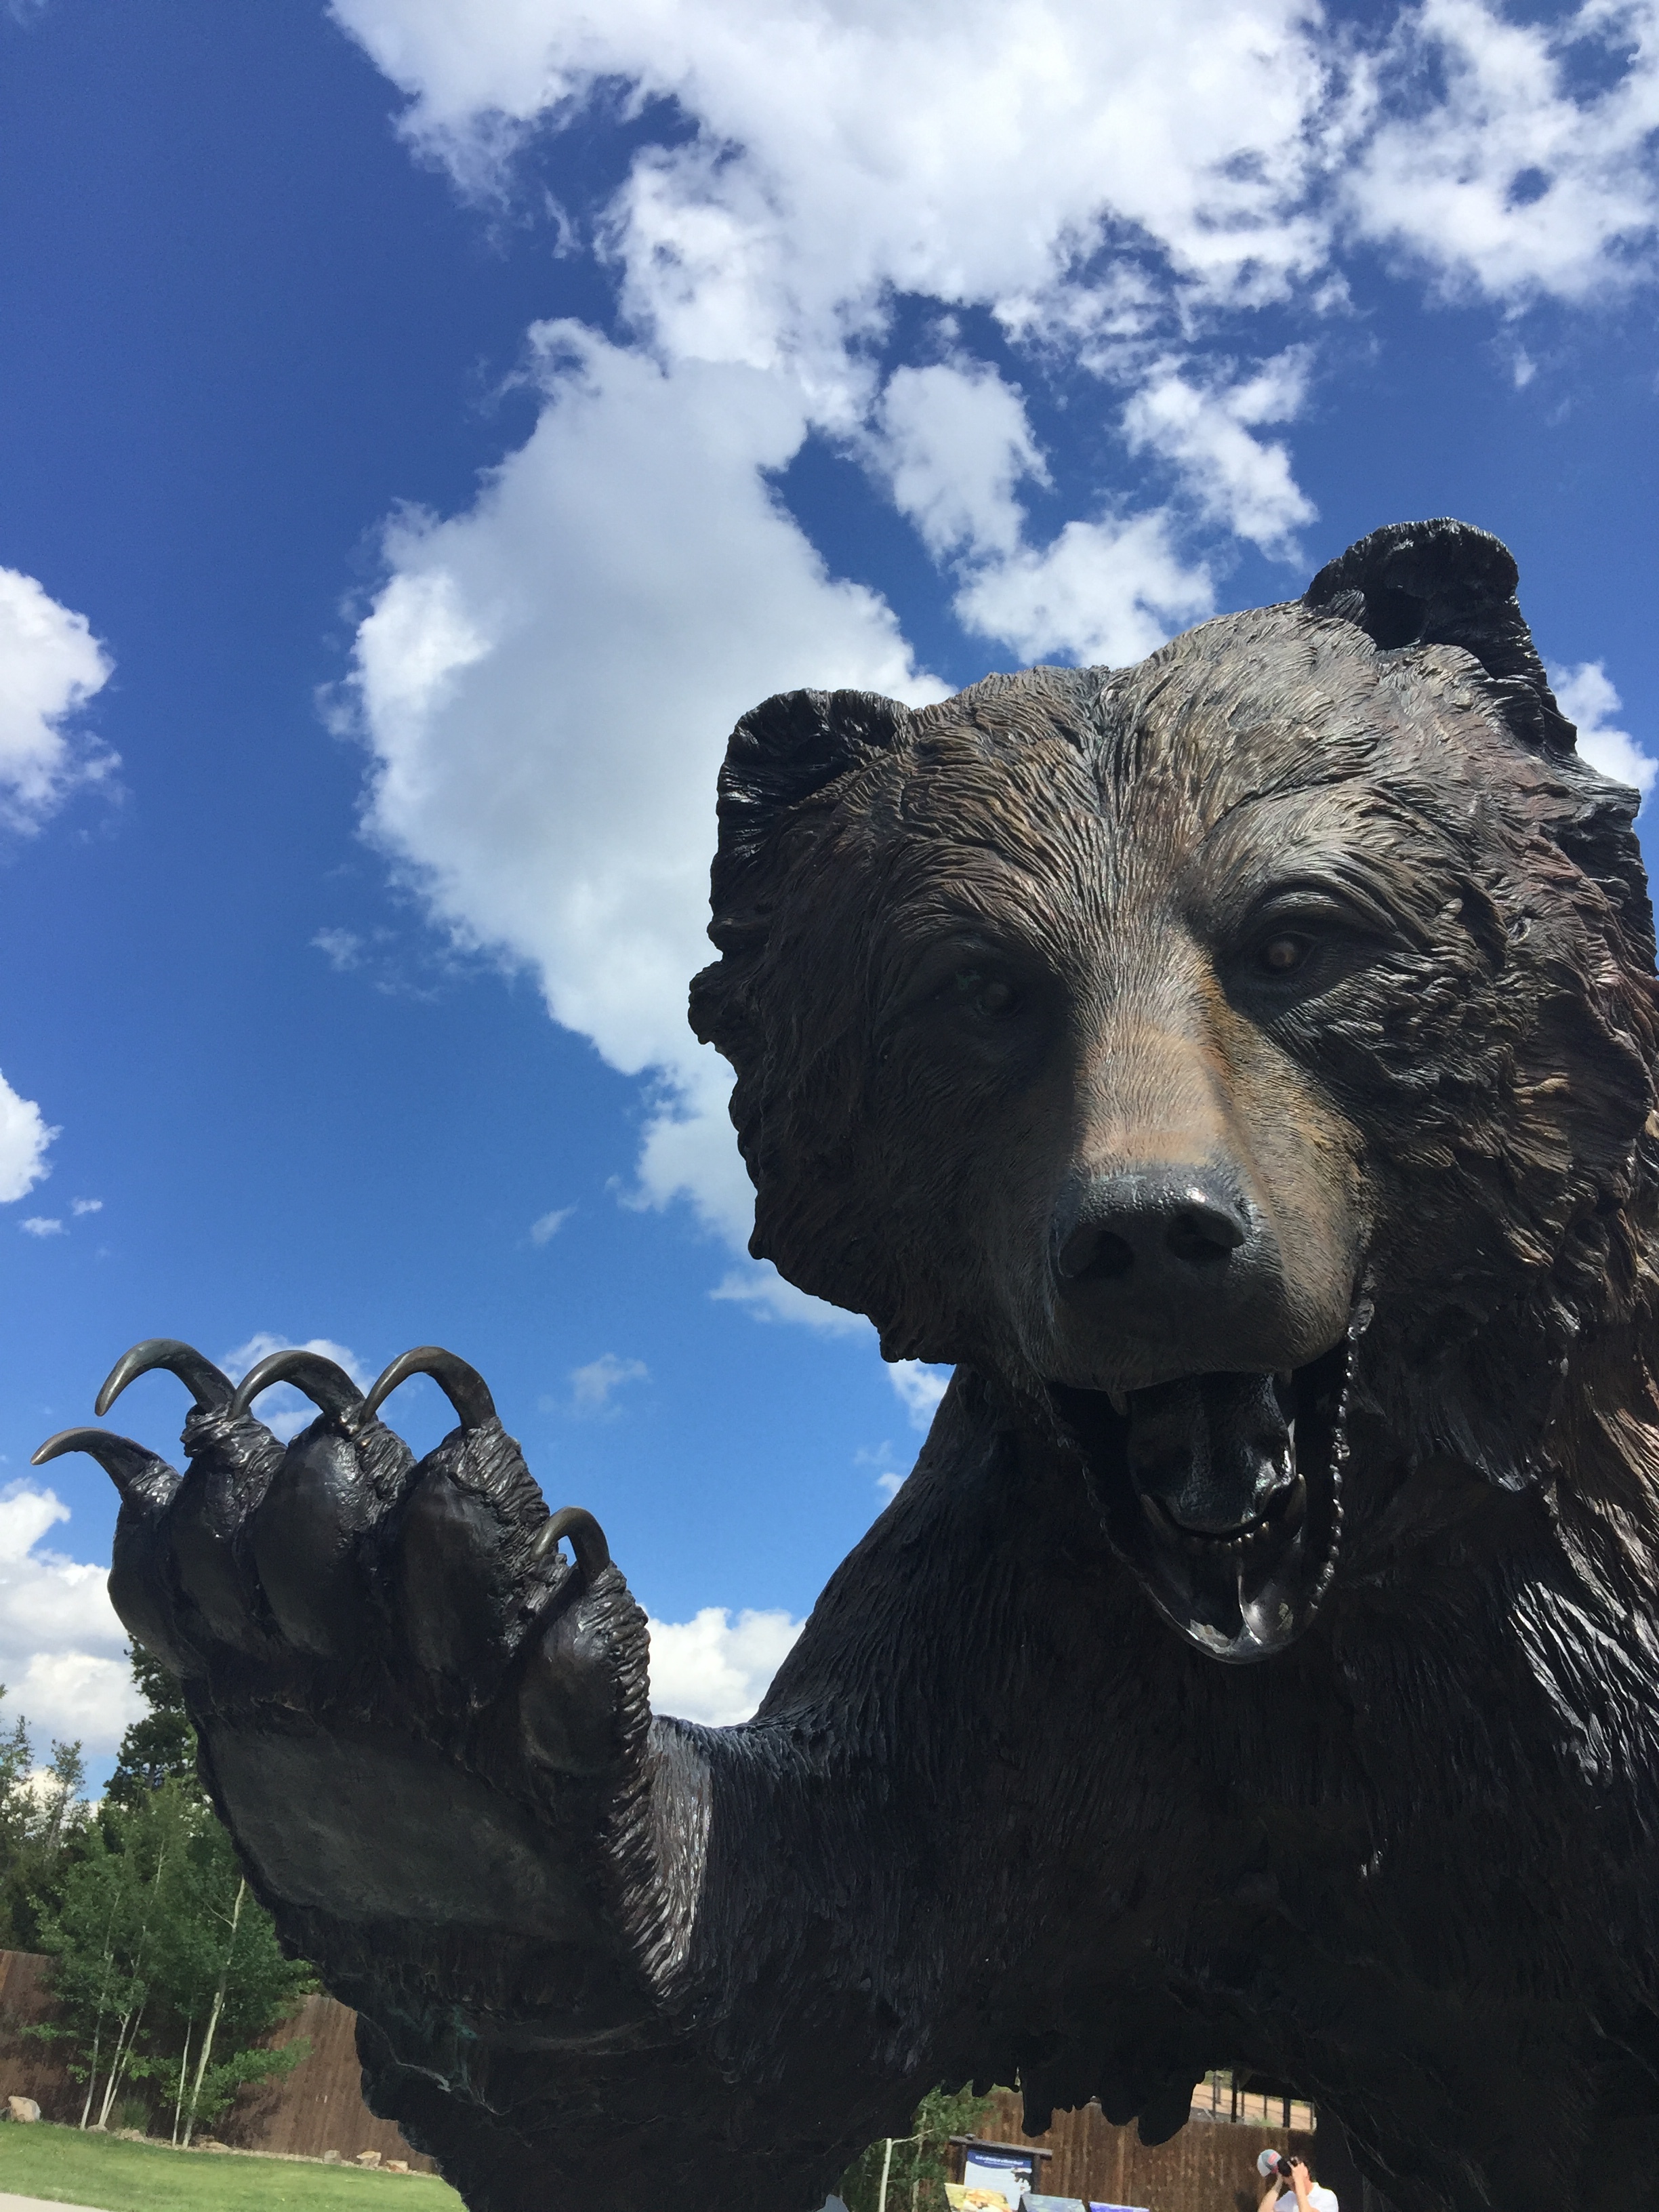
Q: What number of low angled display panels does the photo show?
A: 3